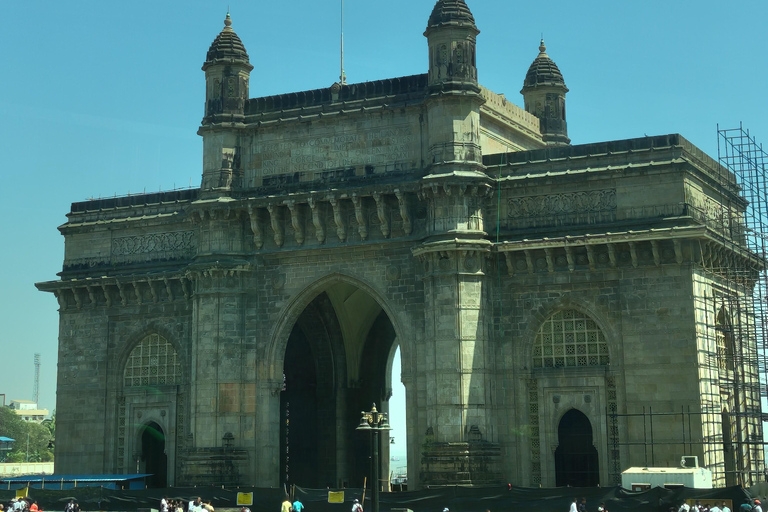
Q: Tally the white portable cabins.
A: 1